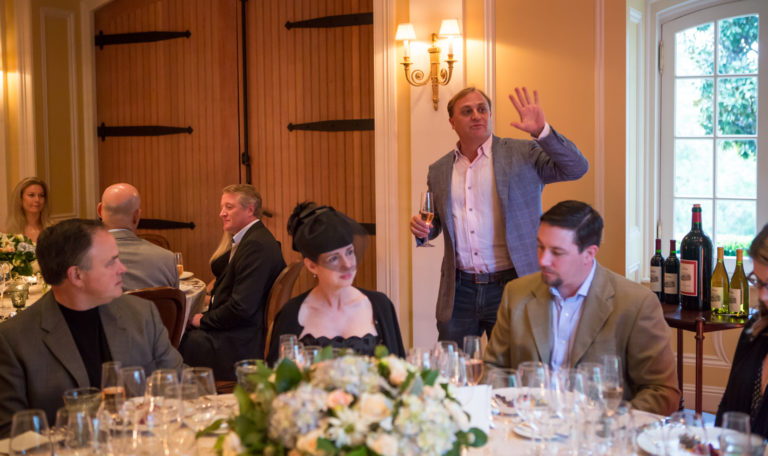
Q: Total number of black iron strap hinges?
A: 6